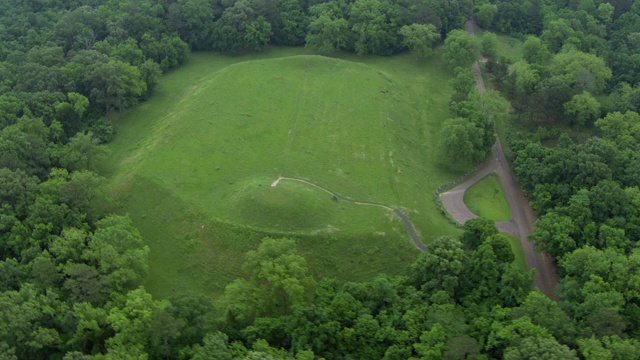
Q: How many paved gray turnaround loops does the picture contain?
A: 1